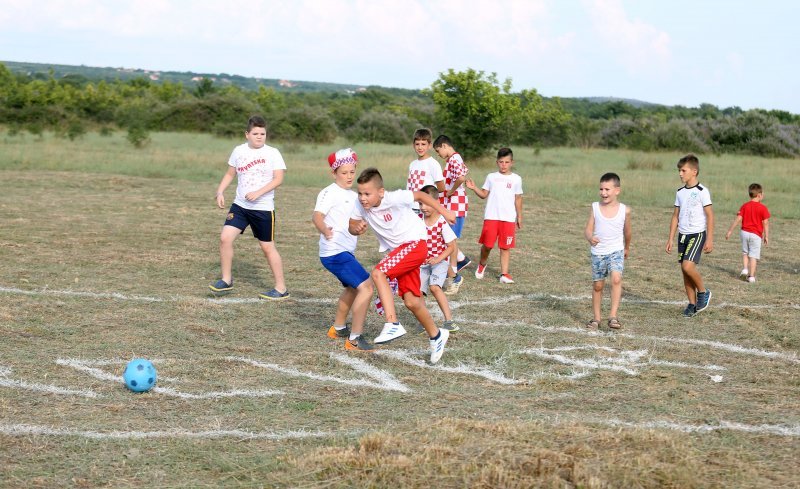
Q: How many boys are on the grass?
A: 10